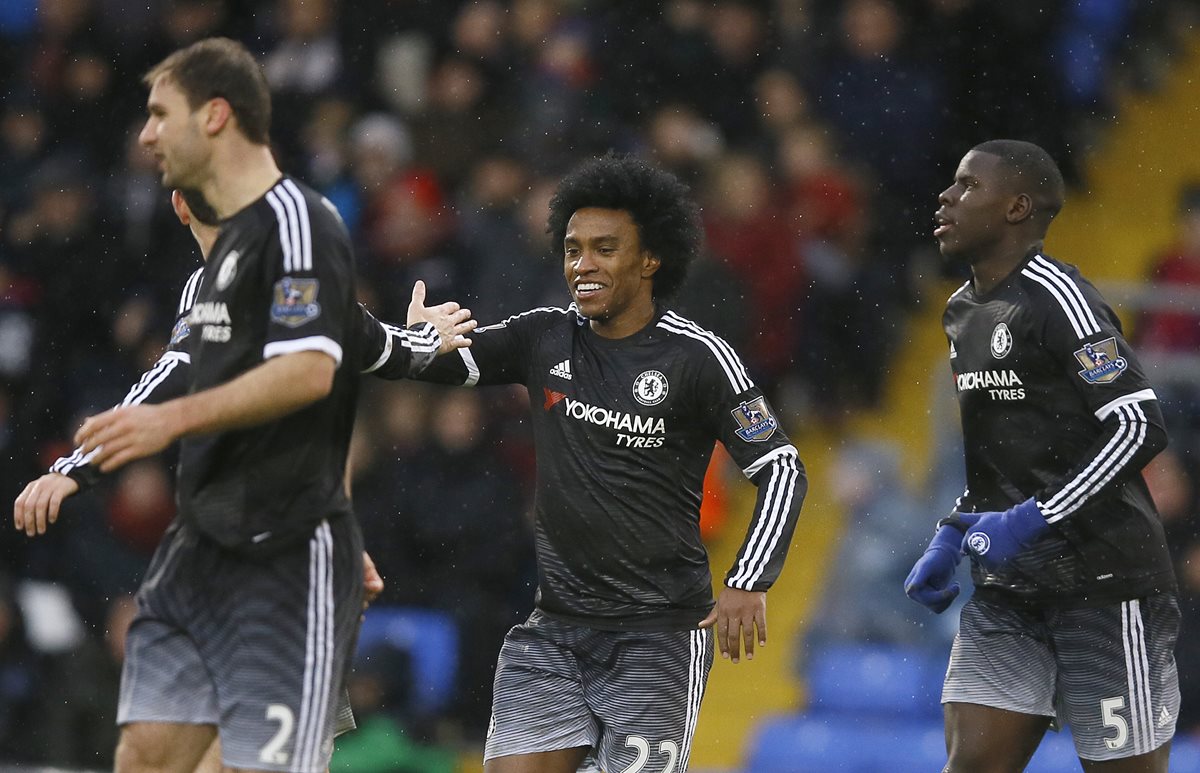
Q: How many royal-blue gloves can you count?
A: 2